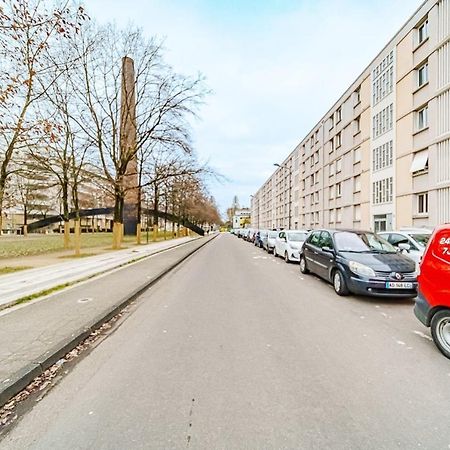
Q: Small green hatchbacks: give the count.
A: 0